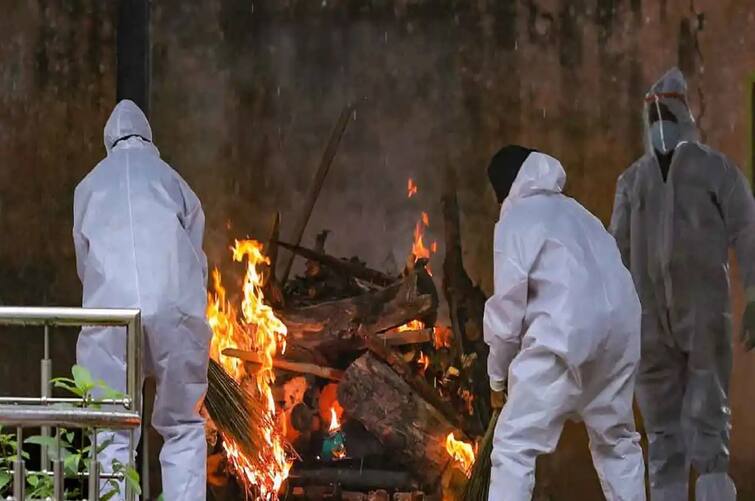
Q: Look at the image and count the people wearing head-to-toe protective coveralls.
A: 3